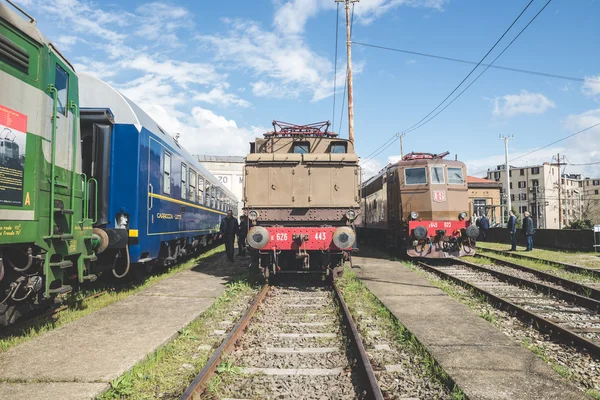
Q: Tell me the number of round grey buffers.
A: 4